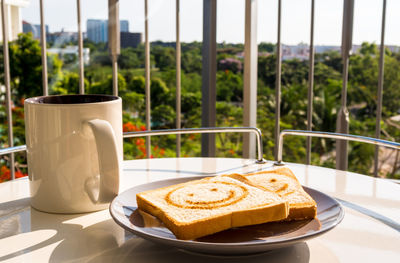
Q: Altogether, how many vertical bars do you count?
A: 12